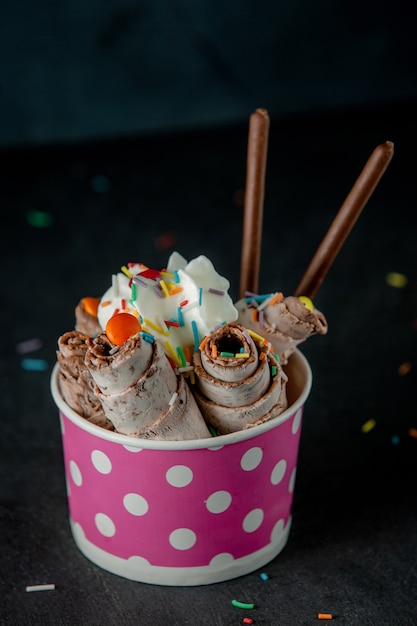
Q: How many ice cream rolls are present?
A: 5